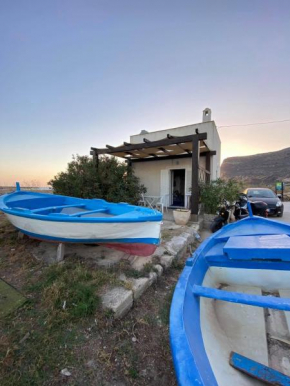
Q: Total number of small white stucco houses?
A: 1